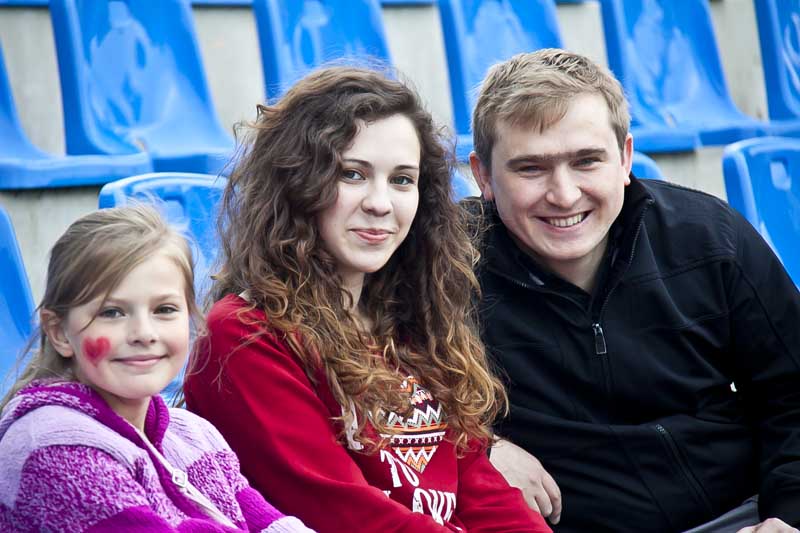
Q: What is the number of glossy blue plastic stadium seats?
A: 11